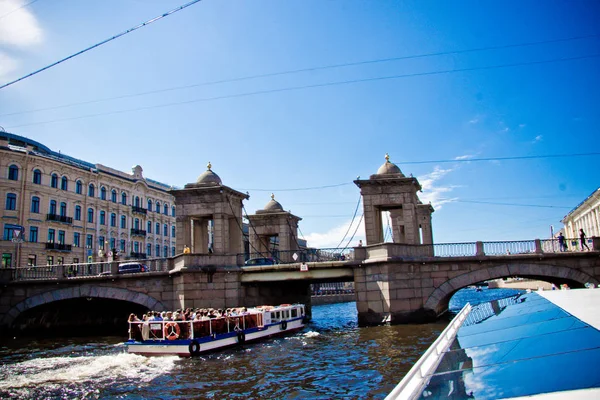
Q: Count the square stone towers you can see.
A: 4